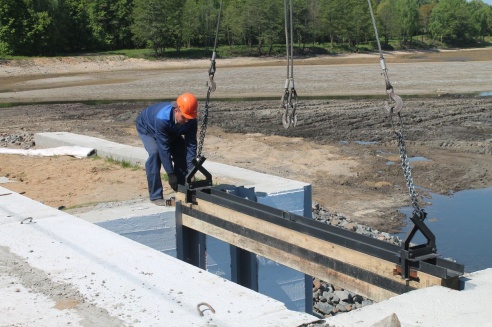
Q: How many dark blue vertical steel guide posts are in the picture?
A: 2